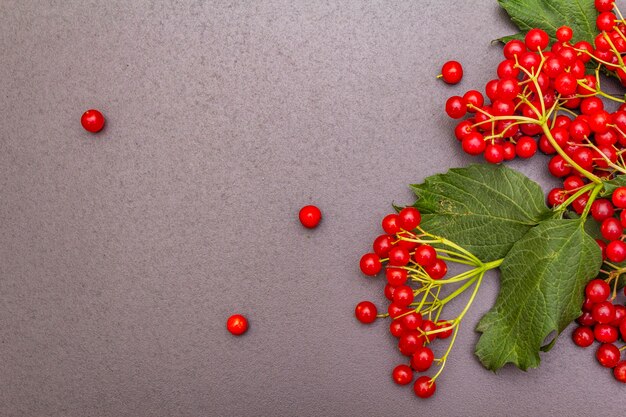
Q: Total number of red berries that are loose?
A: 4